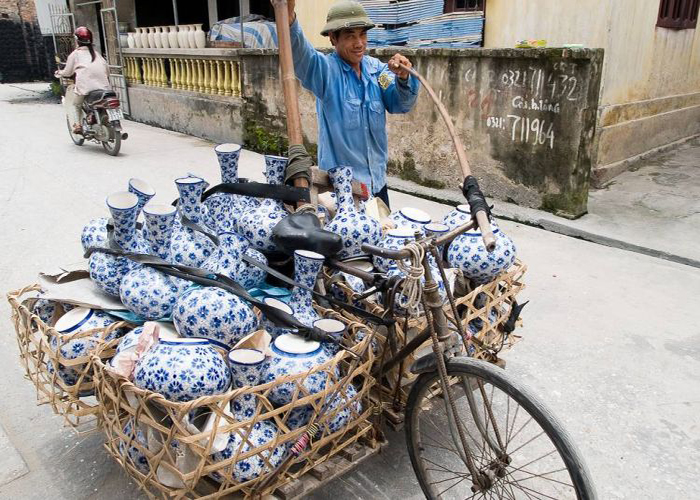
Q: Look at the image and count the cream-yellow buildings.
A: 1